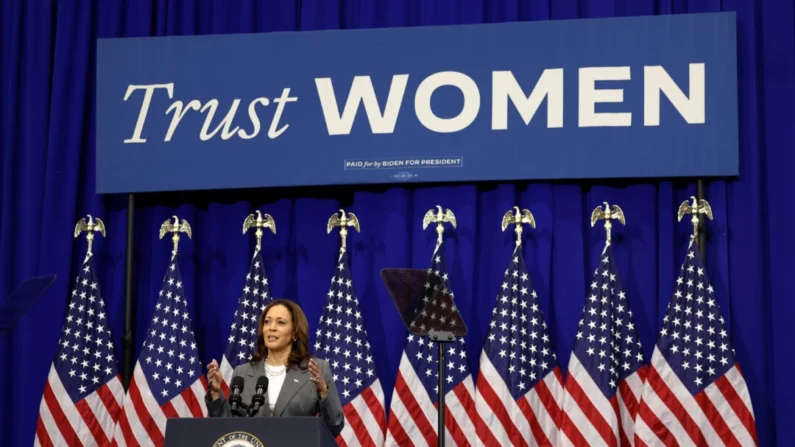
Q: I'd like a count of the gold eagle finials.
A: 8